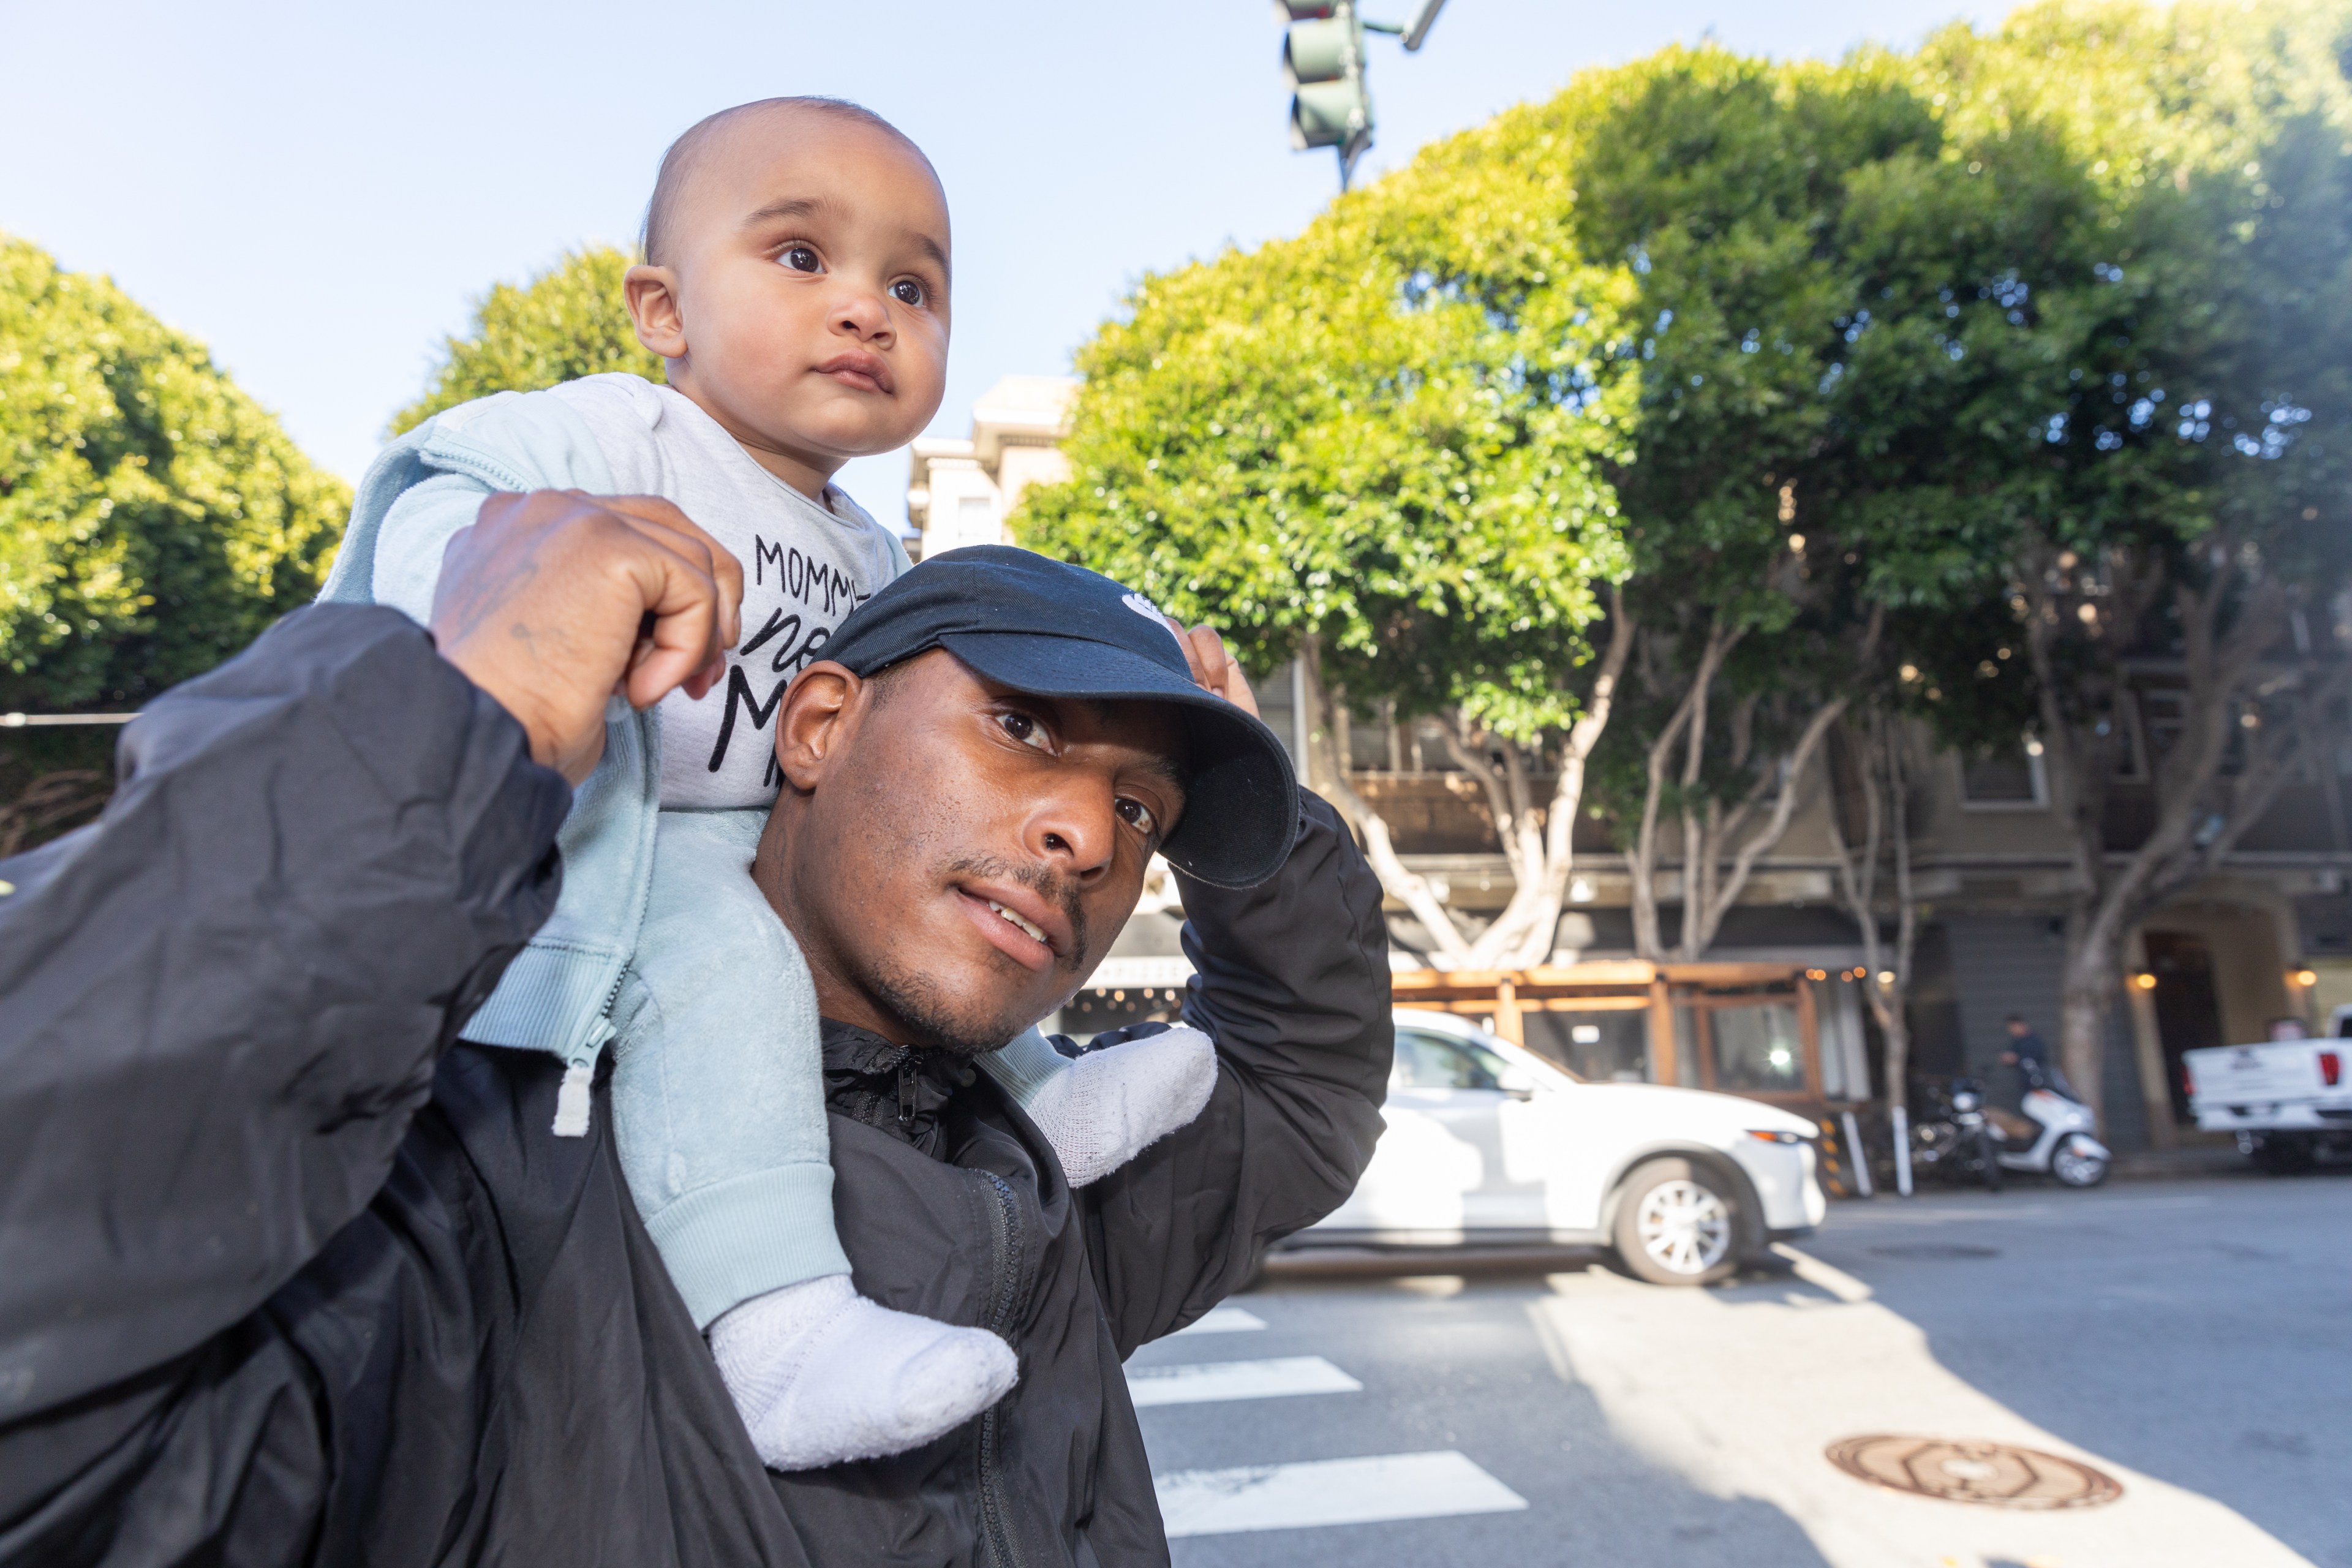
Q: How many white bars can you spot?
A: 3